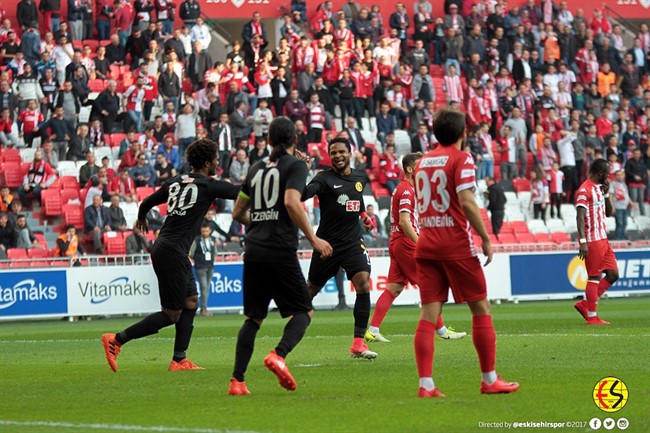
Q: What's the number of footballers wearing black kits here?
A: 3